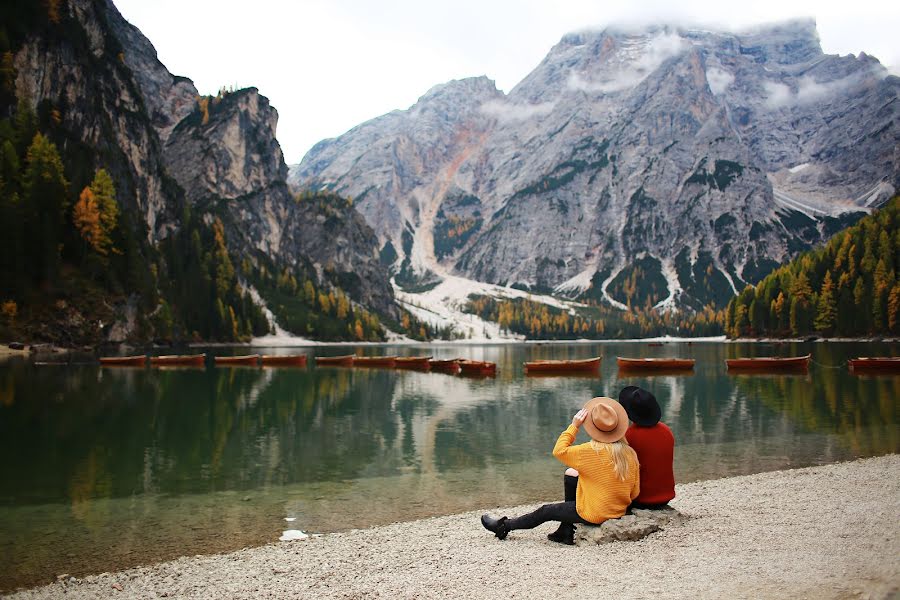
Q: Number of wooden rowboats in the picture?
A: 13